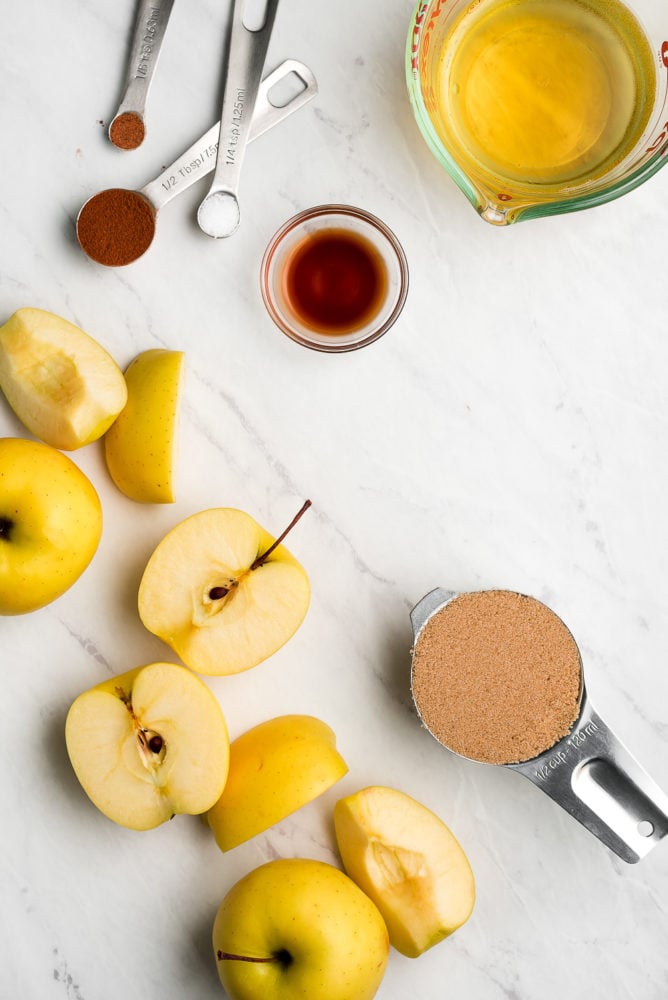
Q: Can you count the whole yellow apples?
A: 2